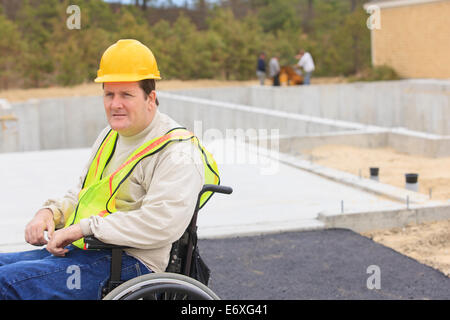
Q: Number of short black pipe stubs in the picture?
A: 2